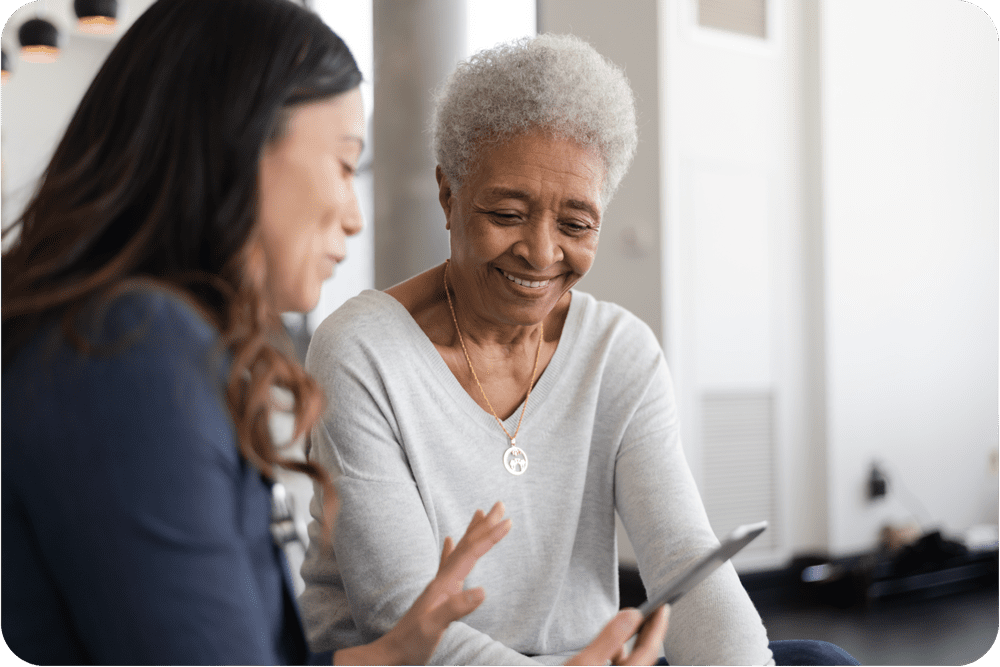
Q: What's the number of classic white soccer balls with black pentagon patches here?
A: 0